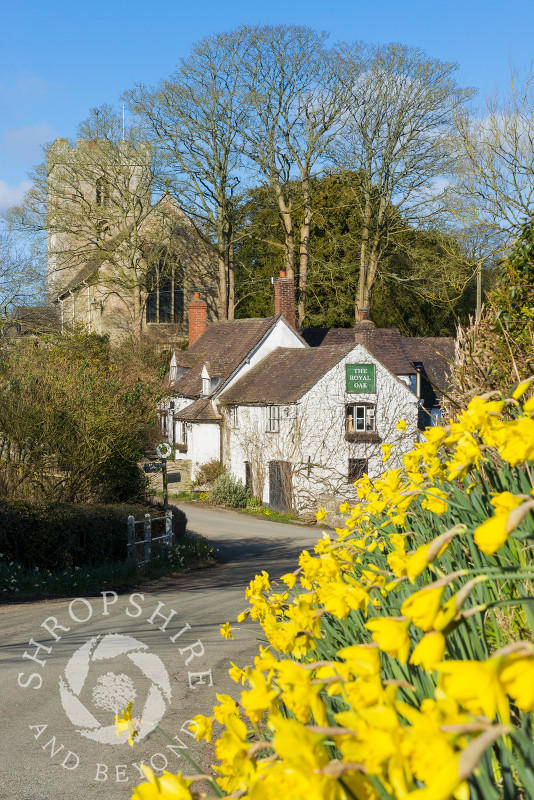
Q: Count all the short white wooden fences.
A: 1